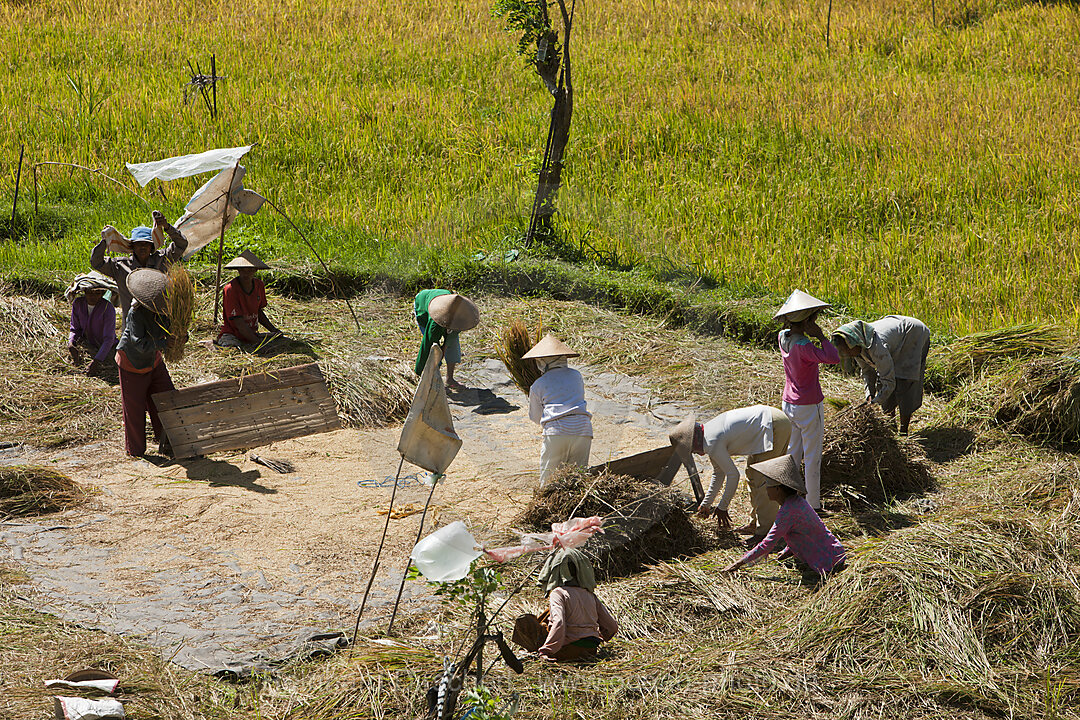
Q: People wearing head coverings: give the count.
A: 11